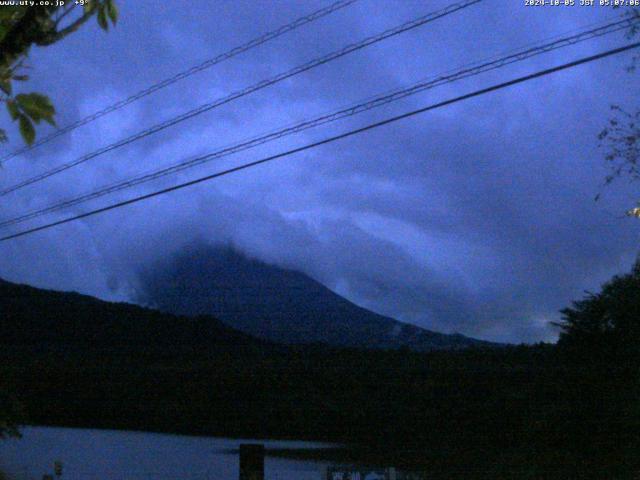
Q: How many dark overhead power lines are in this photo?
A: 4